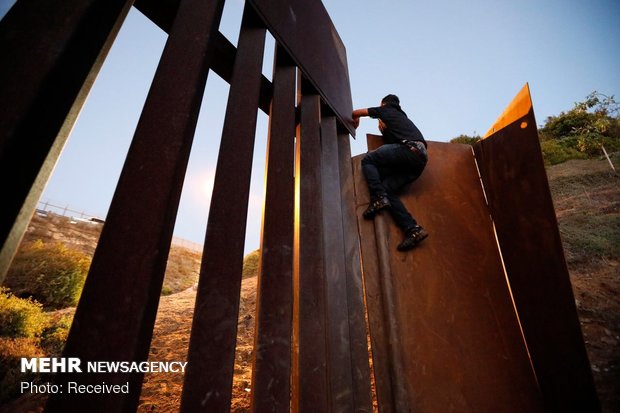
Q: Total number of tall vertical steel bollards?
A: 7